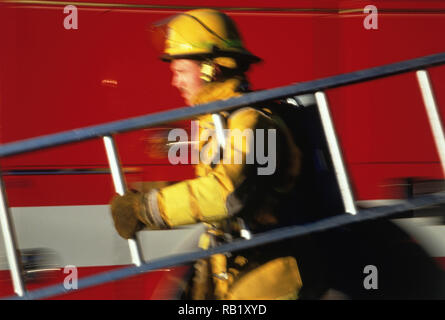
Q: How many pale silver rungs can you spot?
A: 5